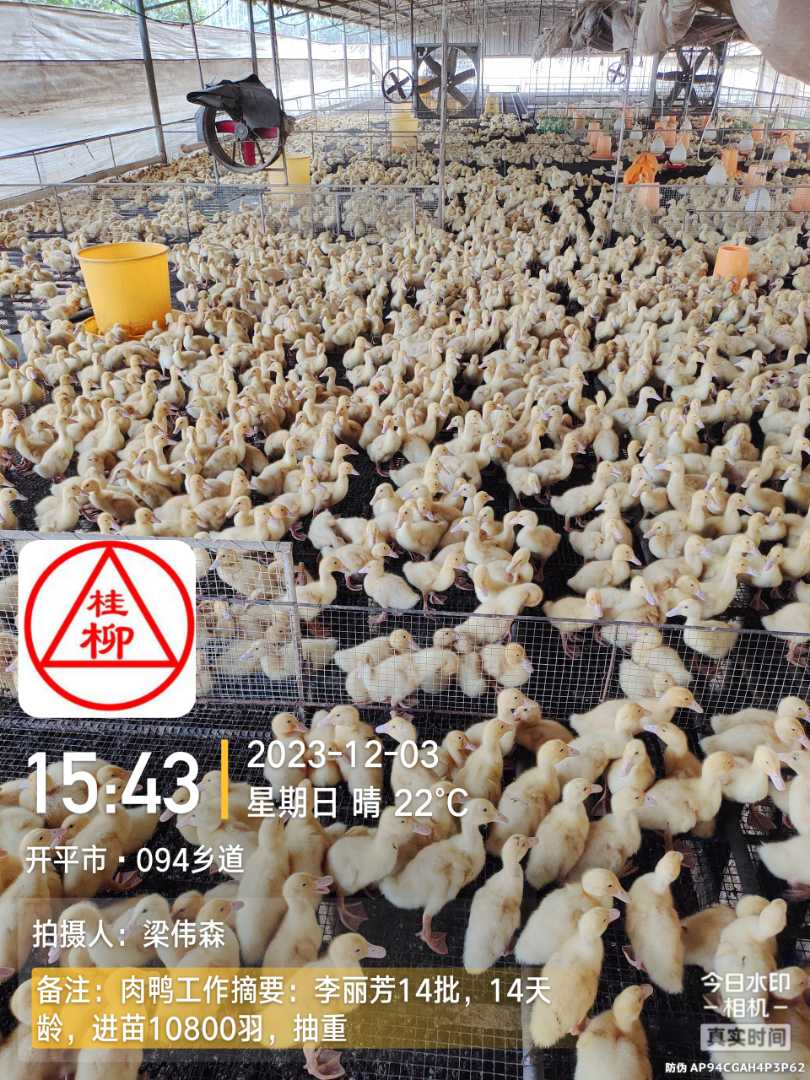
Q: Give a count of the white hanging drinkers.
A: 12